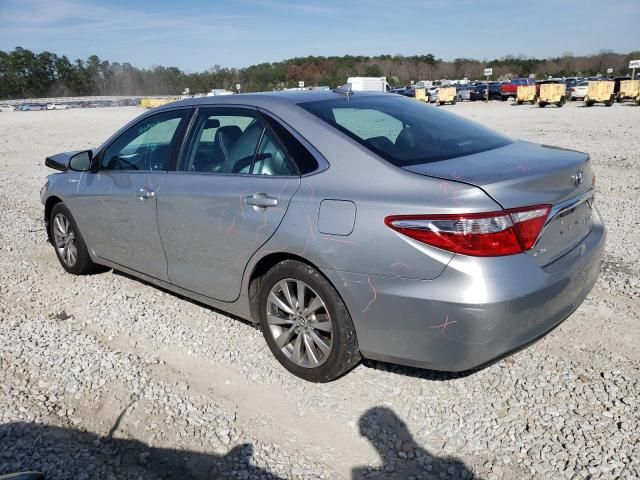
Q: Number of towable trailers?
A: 6